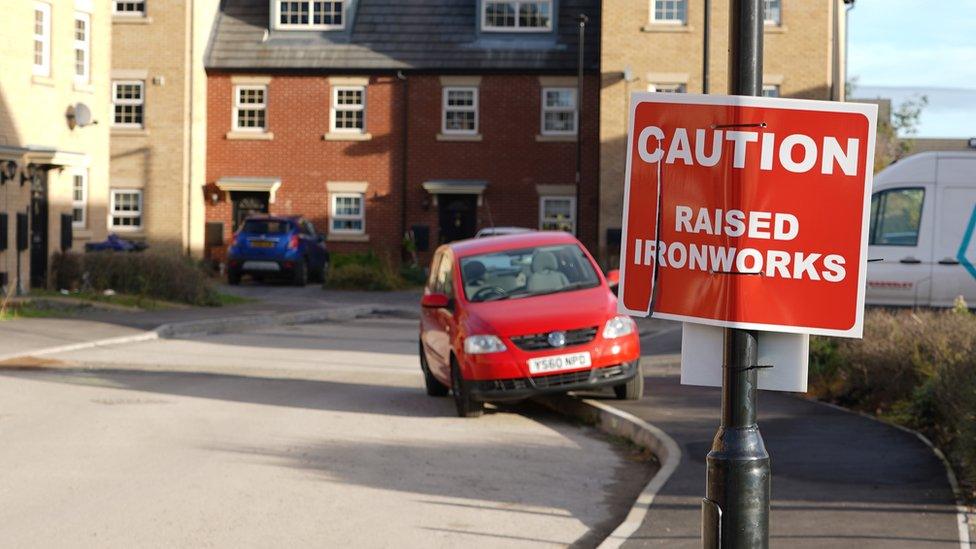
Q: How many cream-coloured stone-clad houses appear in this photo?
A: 3